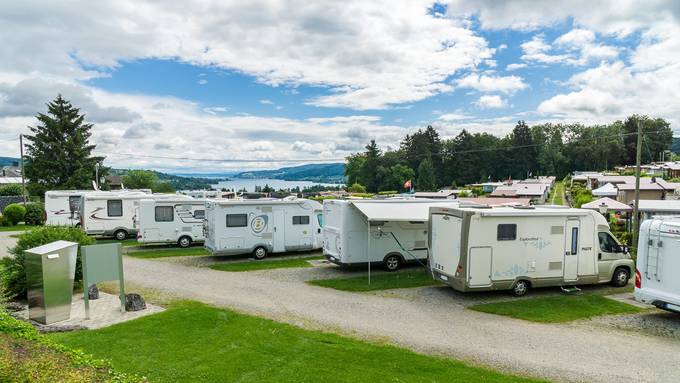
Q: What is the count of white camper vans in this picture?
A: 7